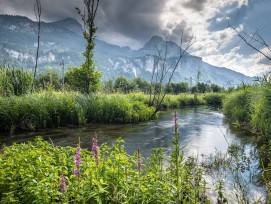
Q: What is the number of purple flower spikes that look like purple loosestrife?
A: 5